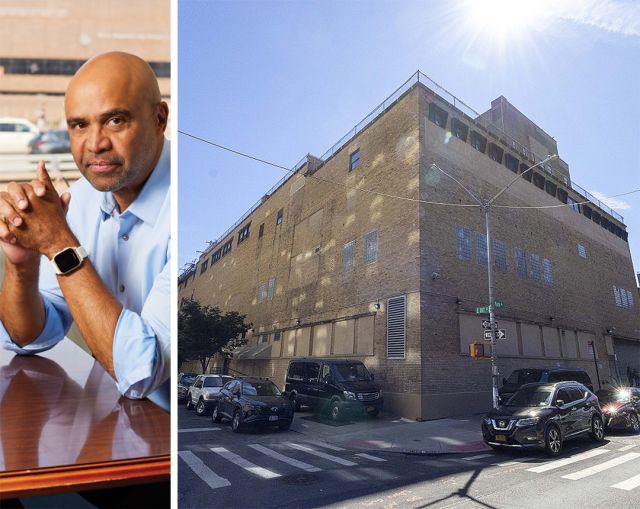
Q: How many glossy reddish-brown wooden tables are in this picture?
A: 1